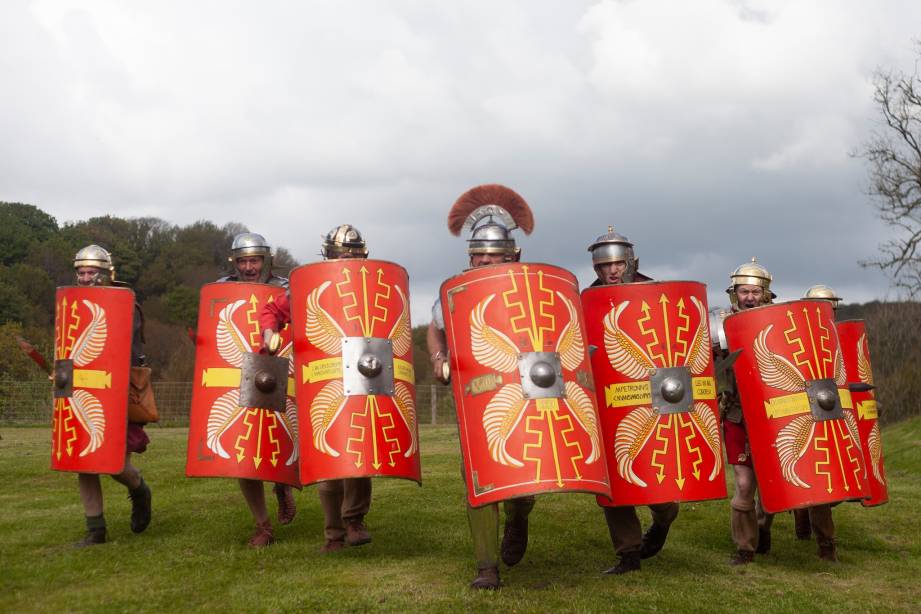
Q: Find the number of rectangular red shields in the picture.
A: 7